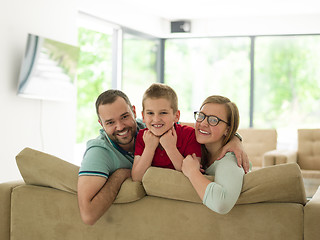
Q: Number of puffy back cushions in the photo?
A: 2